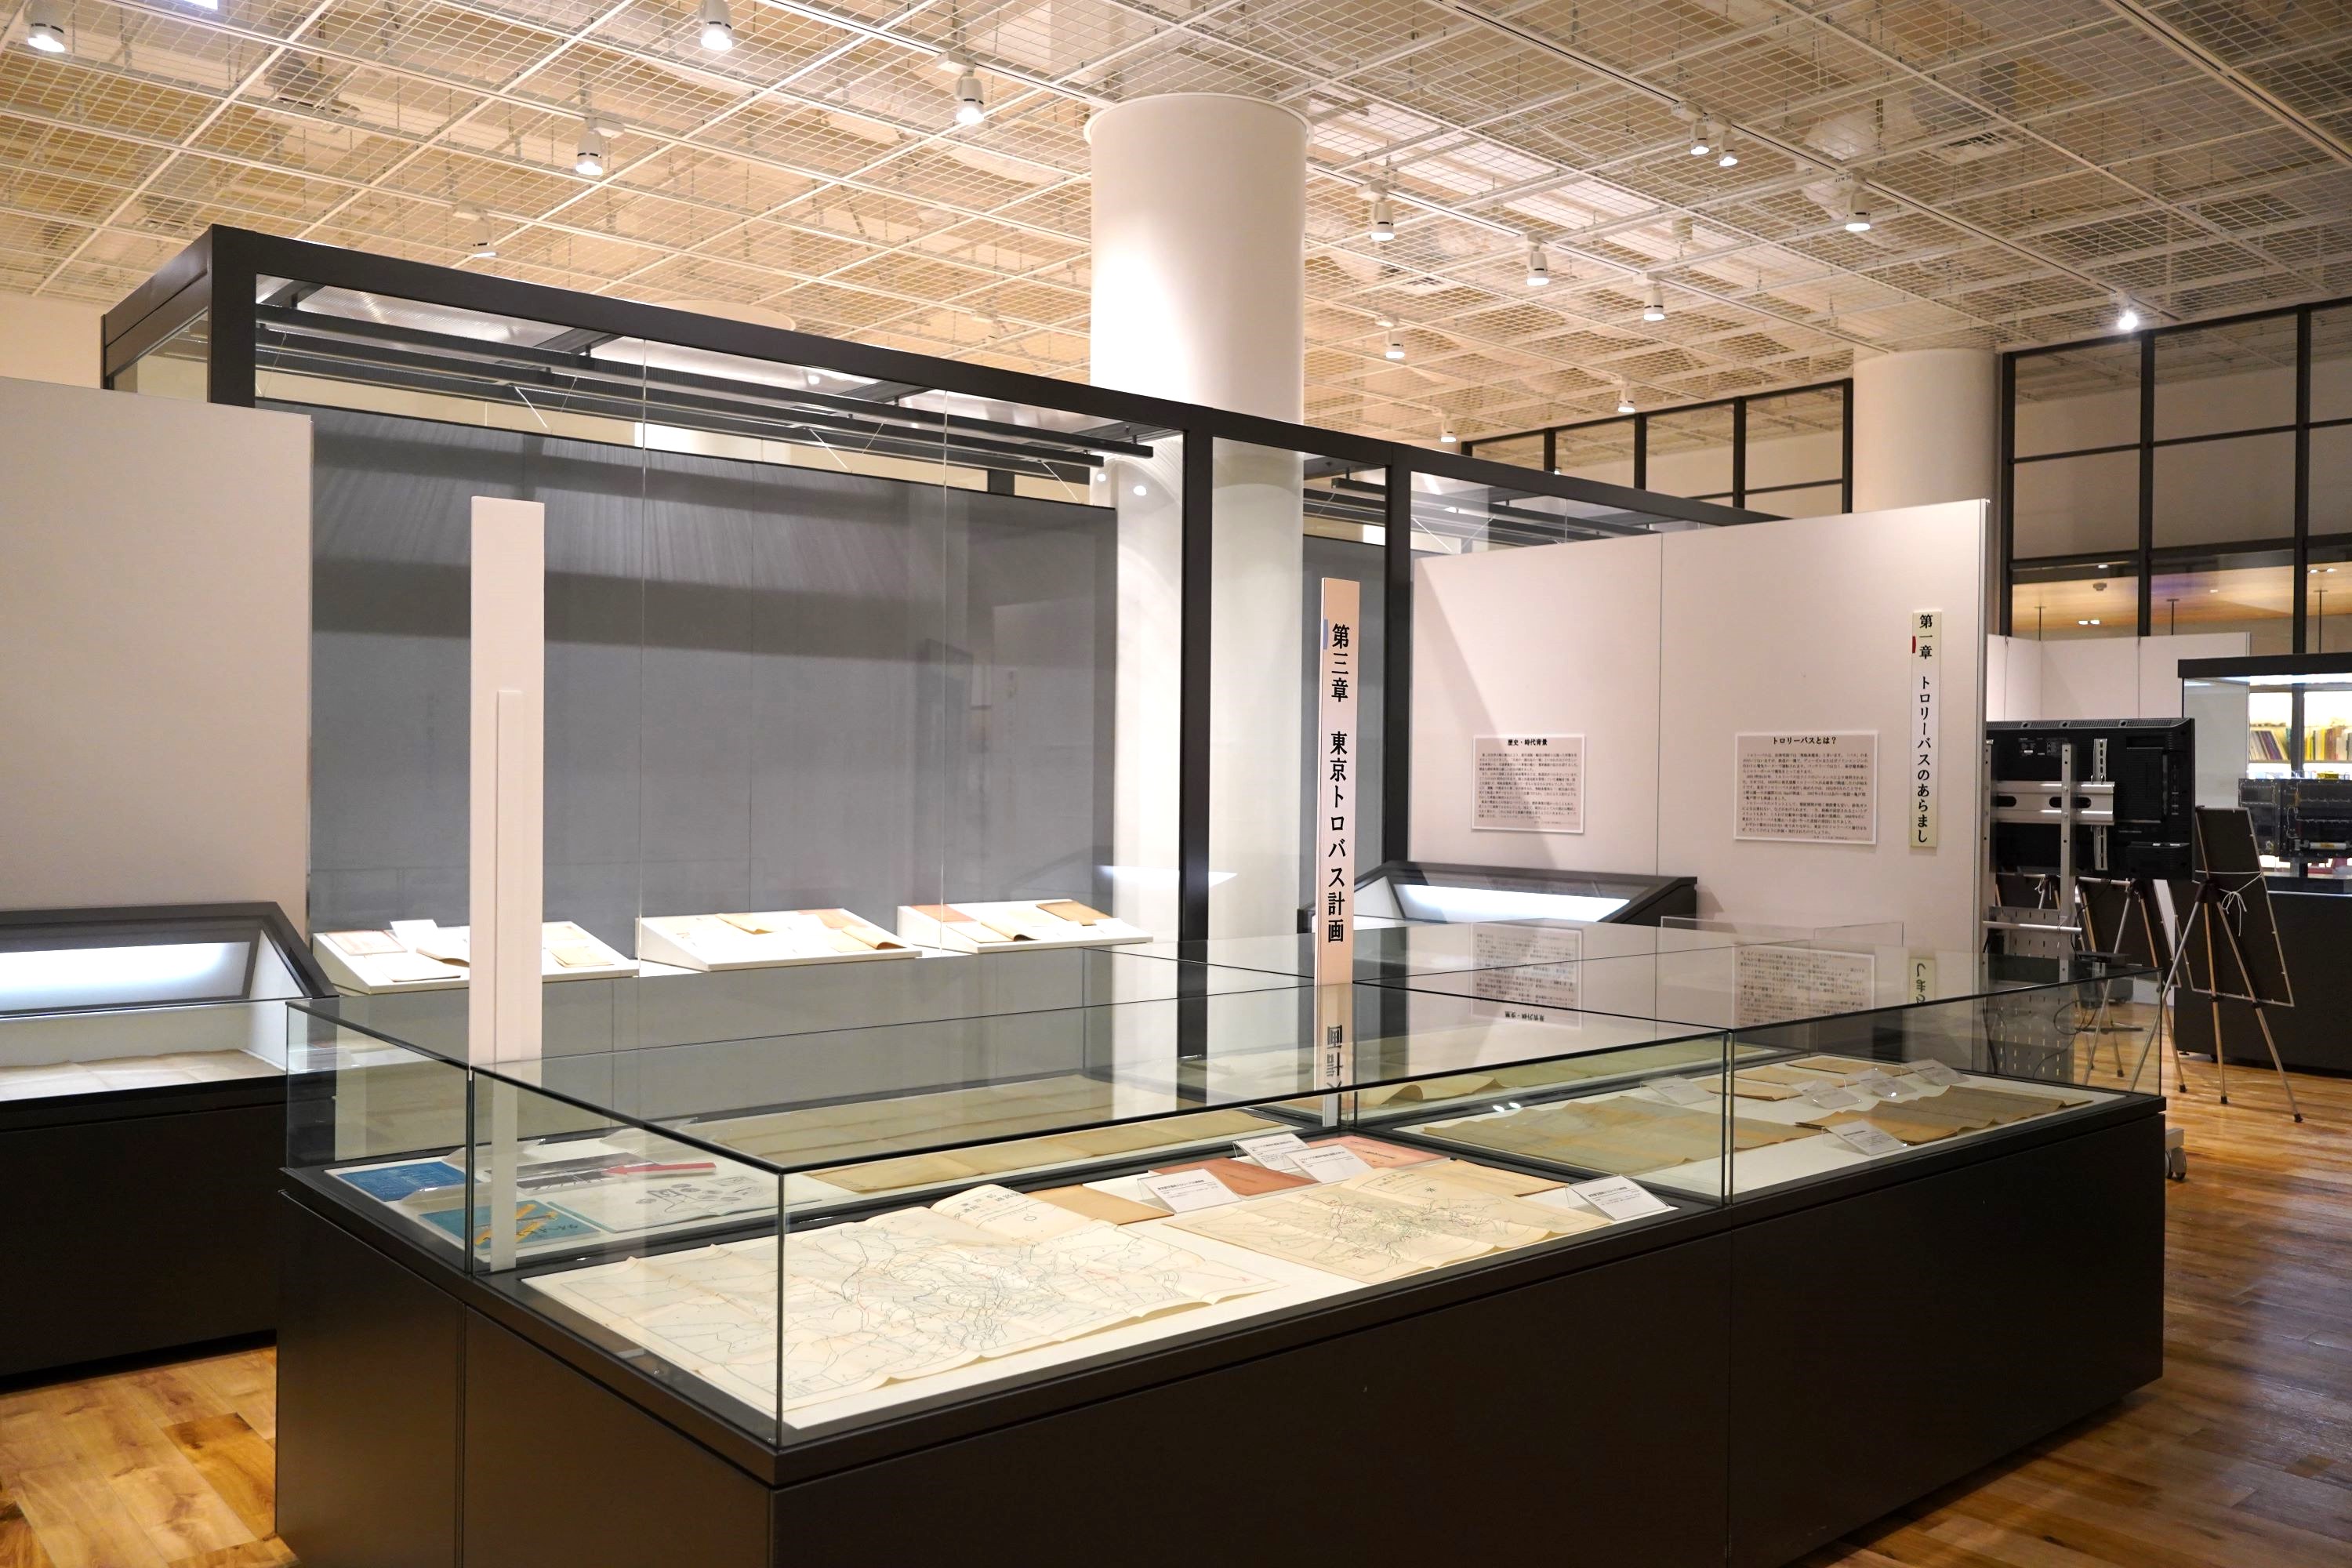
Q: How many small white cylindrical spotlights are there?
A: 15